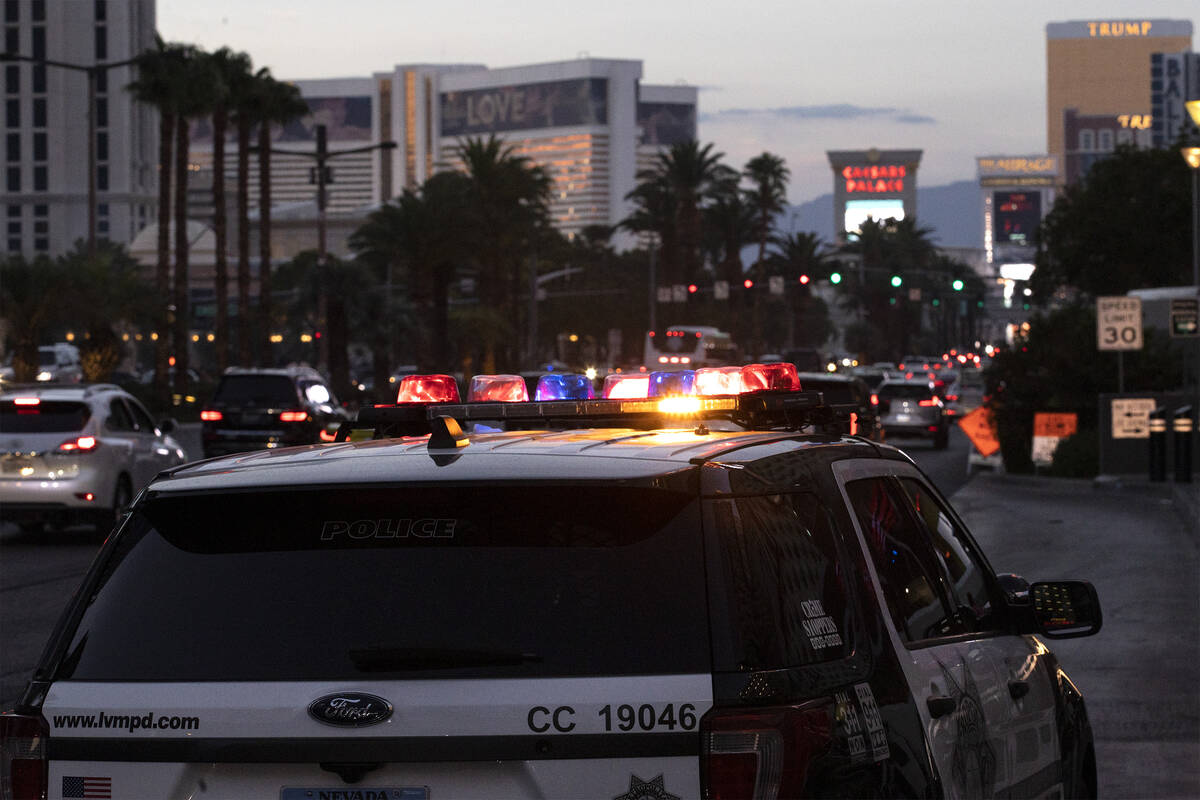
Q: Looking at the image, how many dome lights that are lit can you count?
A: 7